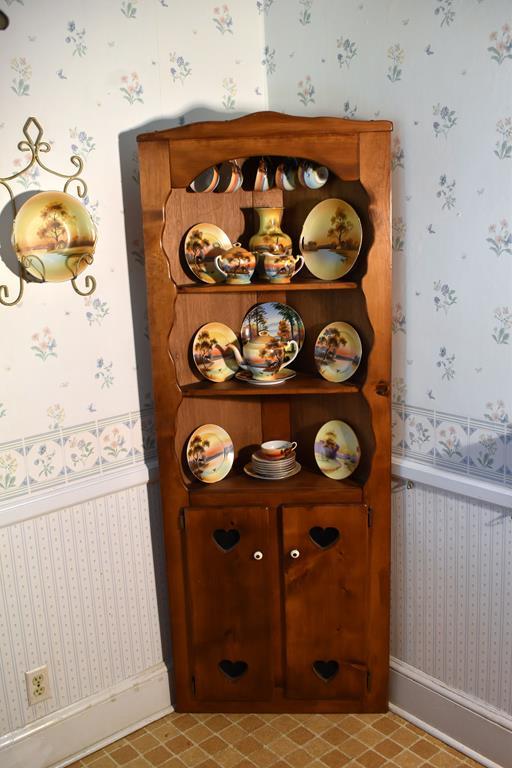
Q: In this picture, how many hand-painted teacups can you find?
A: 6